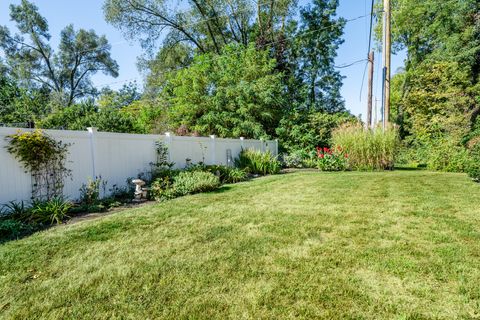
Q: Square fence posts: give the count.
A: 6